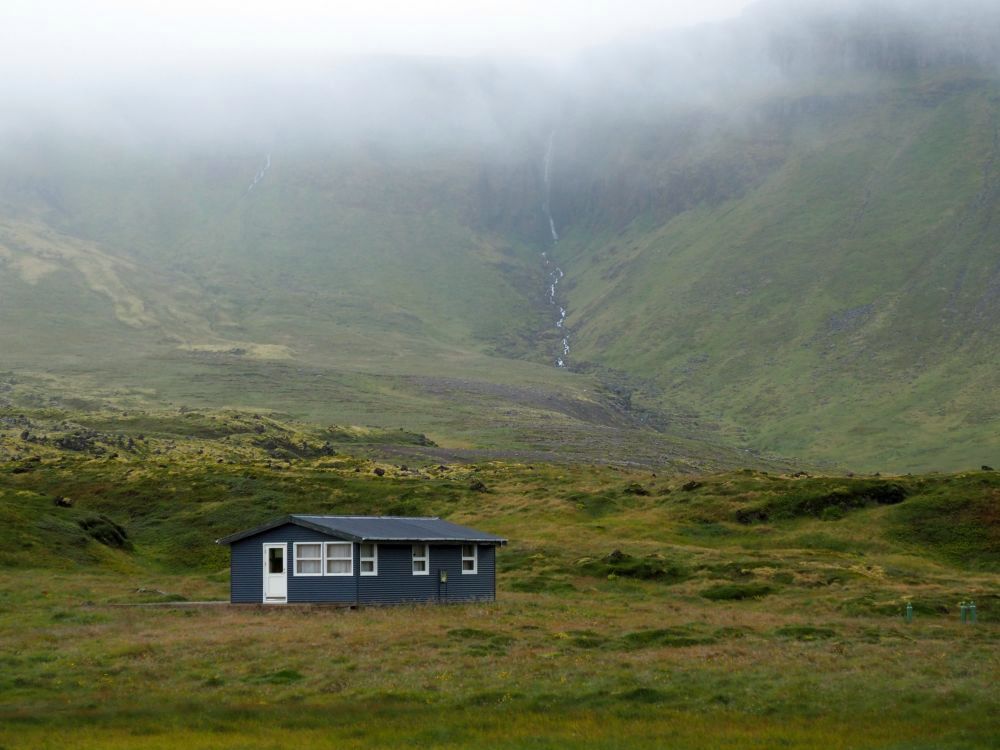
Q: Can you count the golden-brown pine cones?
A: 0